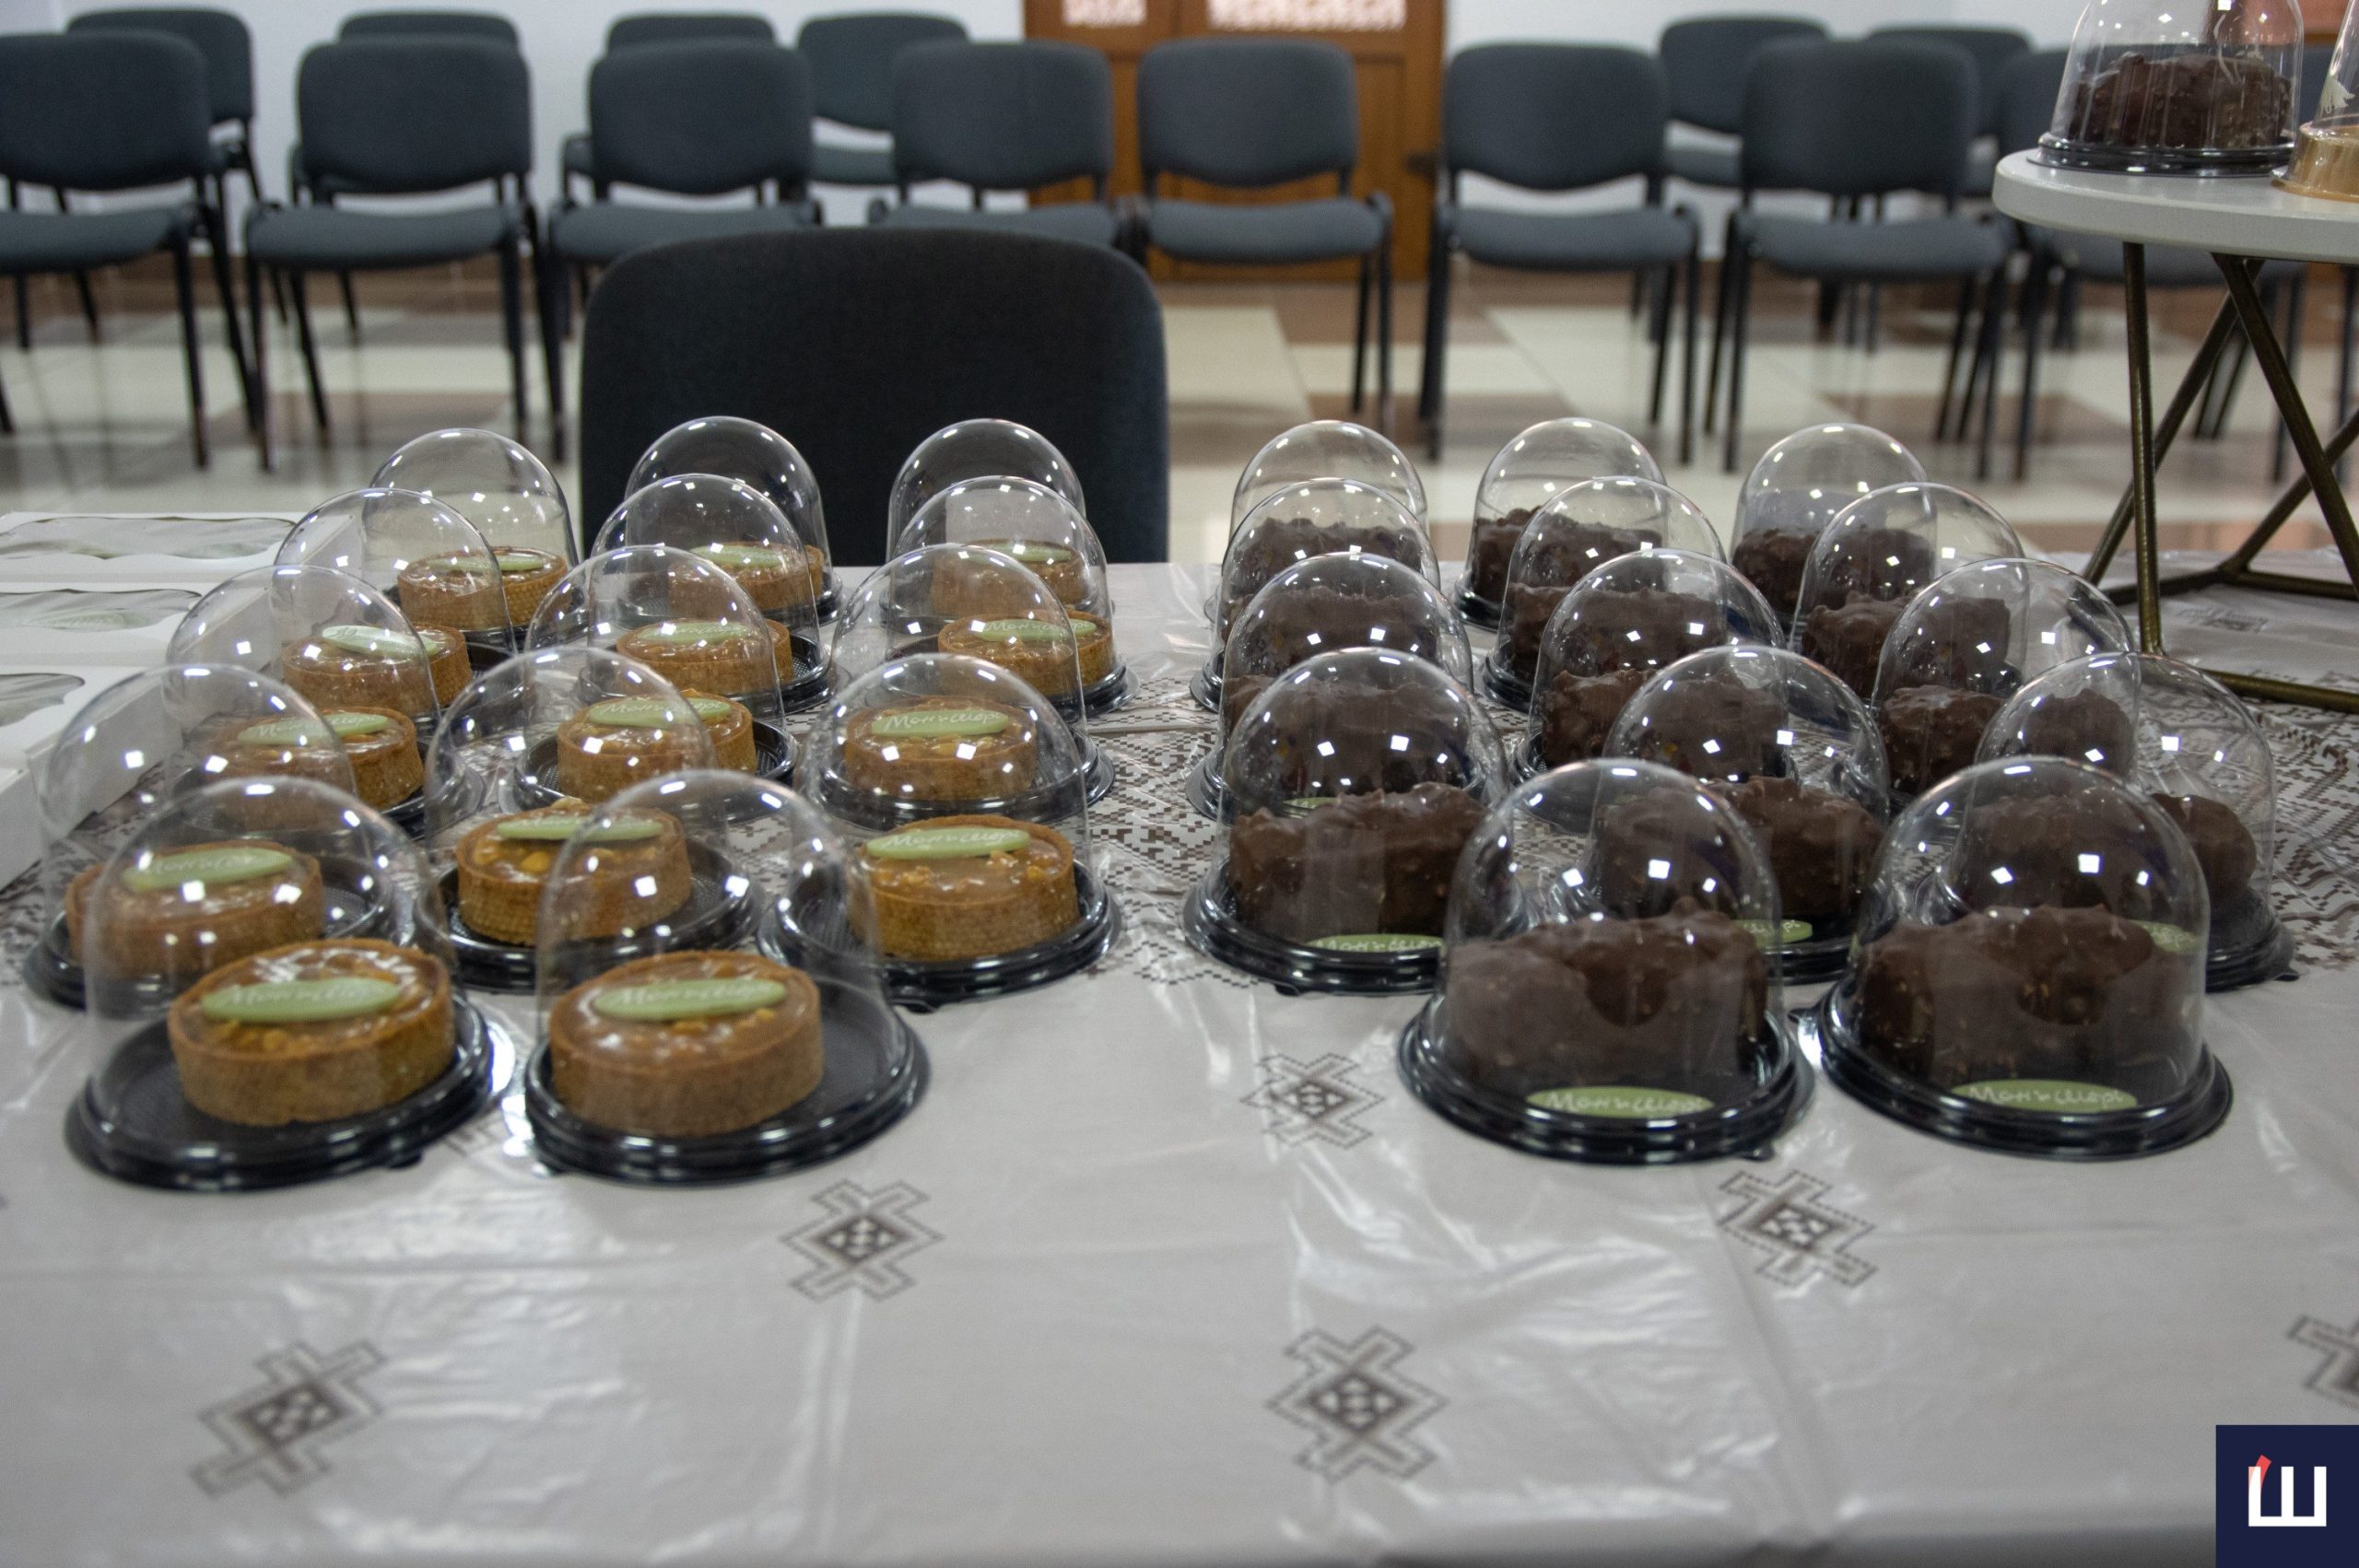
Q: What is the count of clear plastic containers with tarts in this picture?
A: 14